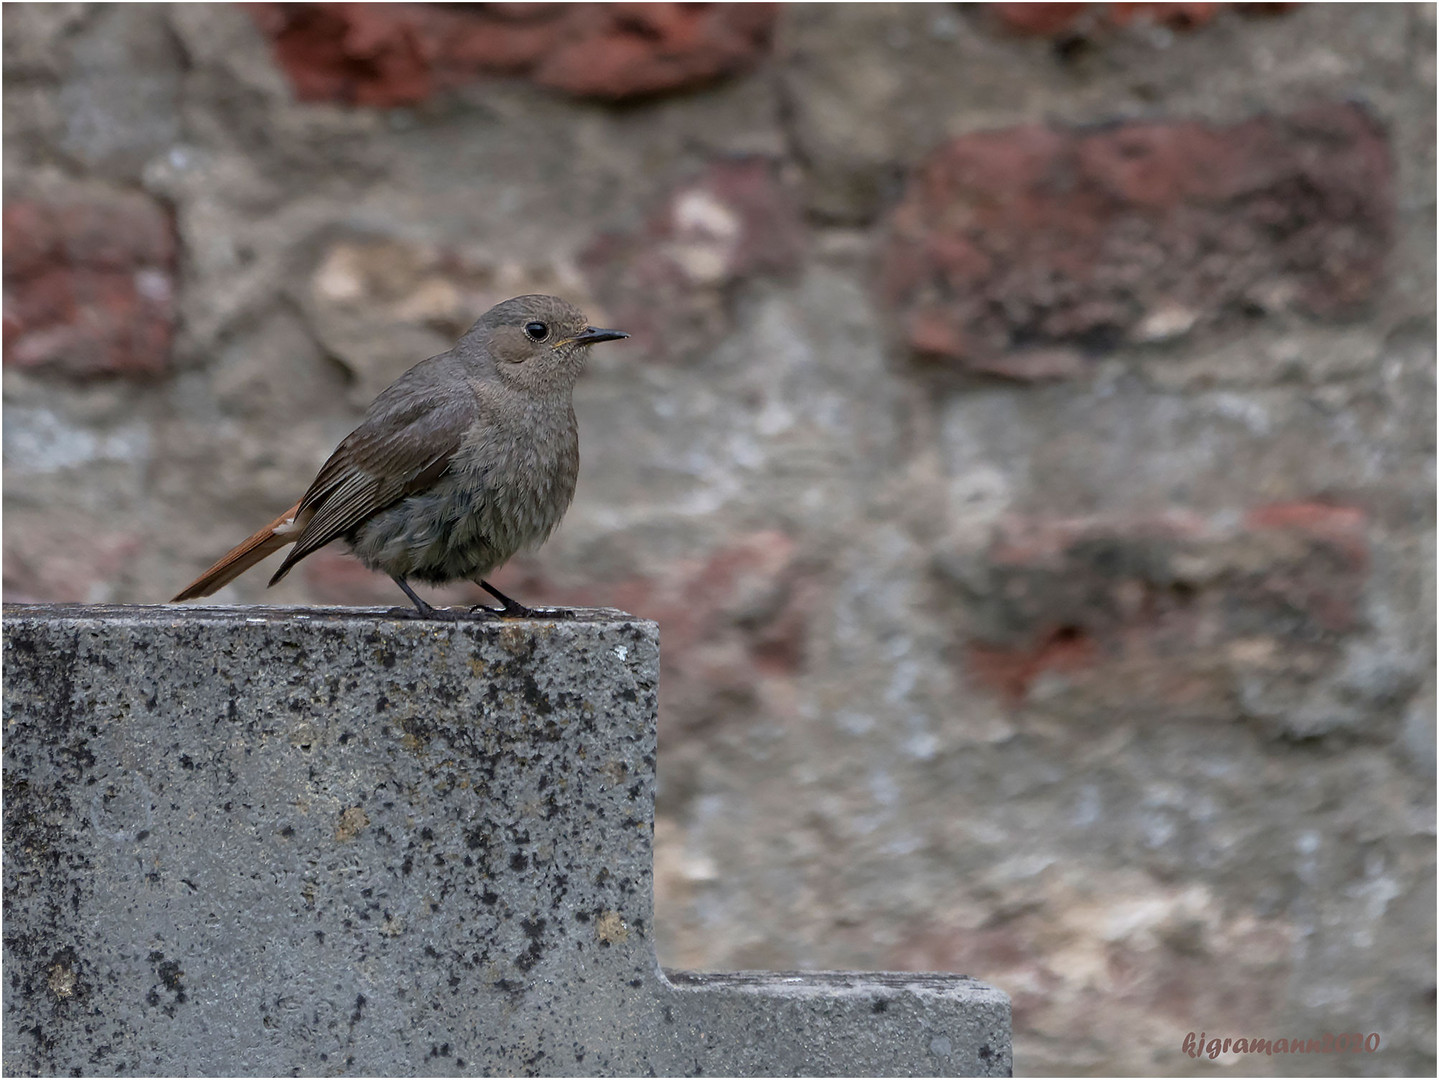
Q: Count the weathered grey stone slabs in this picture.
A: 1